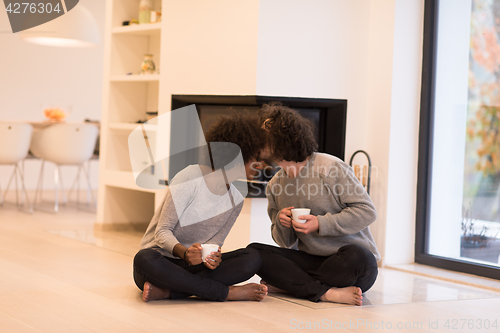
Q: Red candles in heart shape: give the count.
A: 0